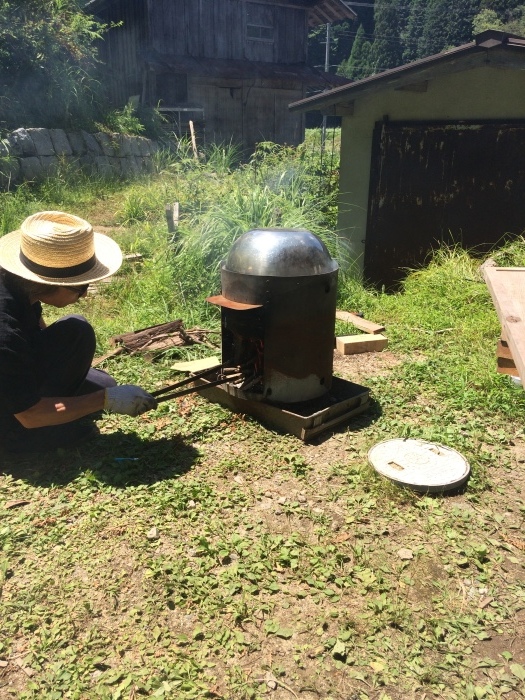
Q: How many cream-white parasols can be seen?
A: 0